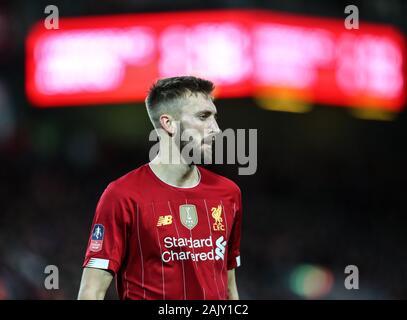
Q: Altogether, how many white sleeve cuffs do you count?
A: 2